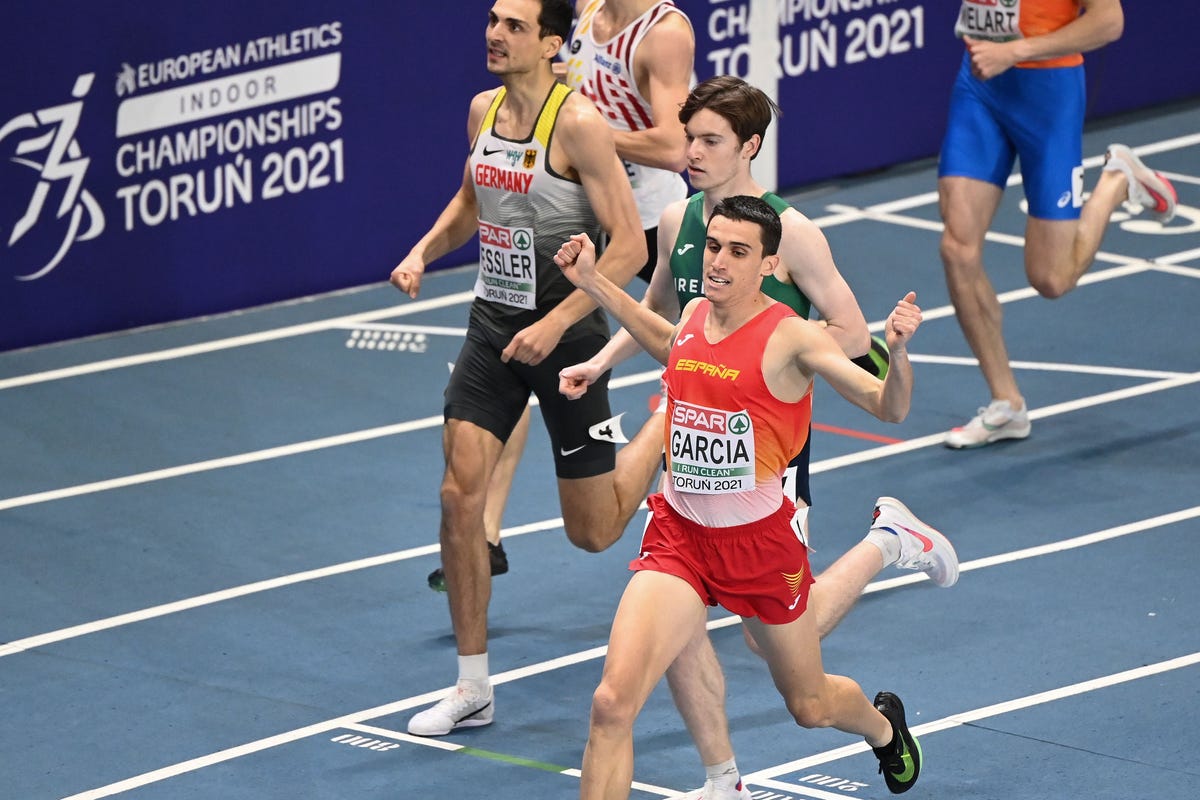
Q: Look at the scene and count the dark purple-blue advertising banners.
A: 2